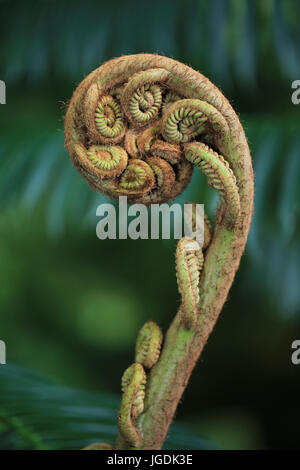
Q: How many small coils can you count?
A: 5